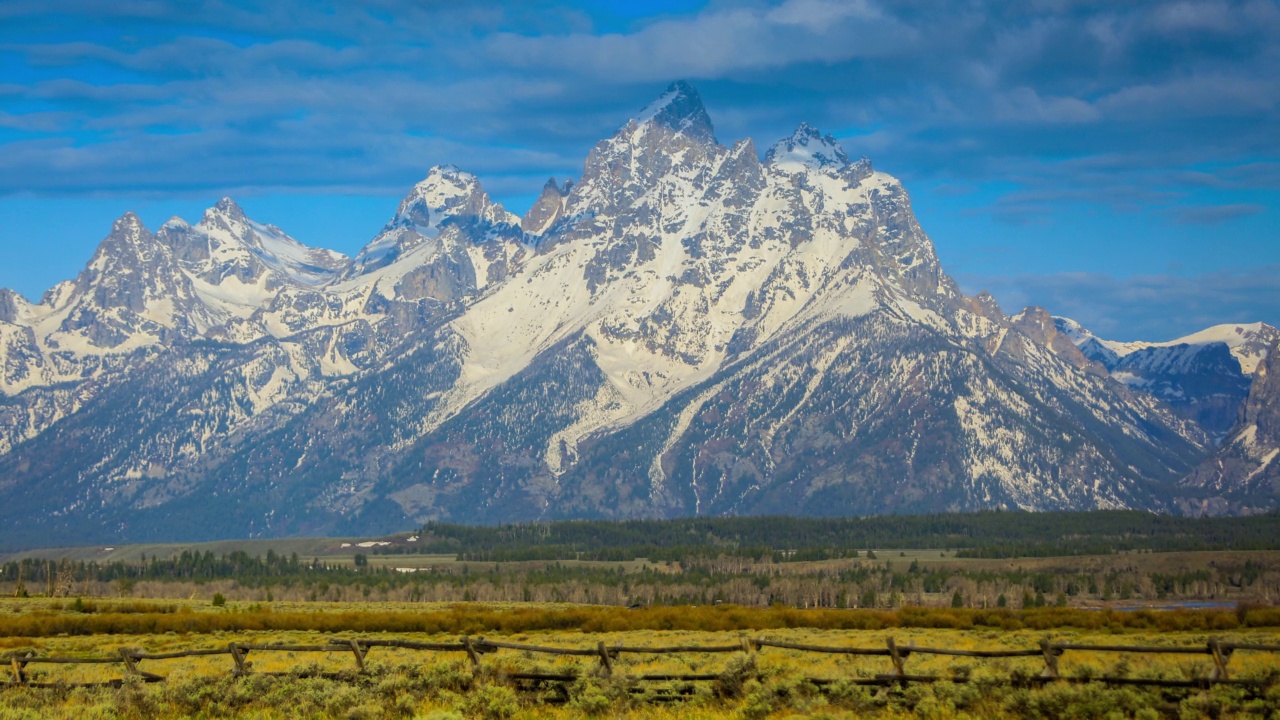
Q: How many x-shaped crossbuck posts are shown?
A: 10